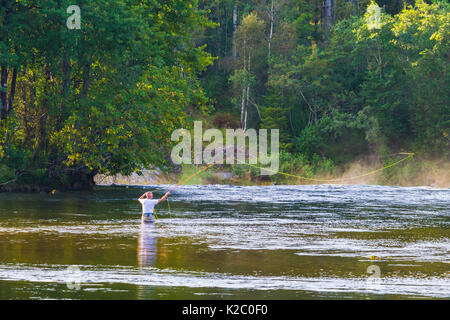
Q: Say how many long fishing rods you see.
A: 1